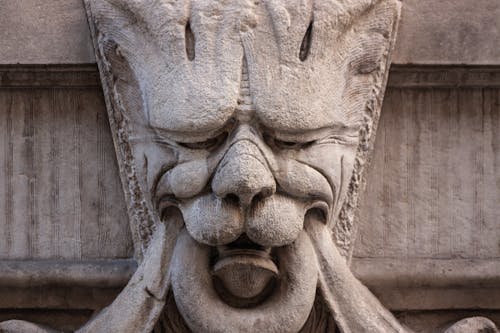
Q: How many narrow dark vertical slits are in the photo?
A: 2